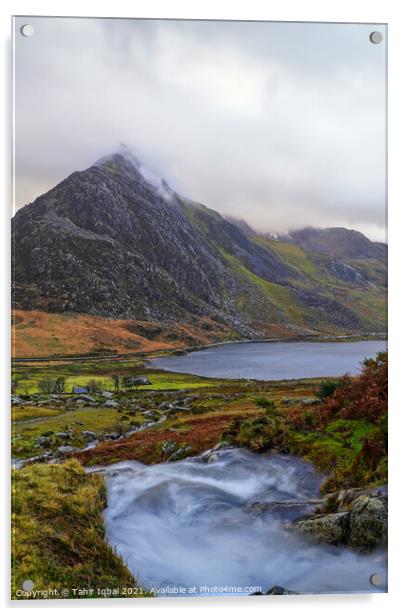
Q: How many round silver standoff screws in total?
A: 4